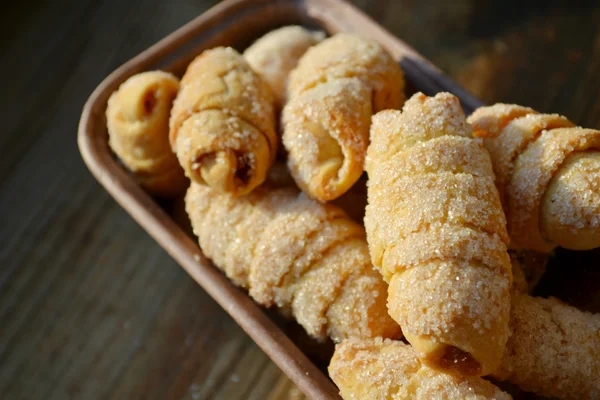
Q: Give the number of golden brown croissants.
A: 9